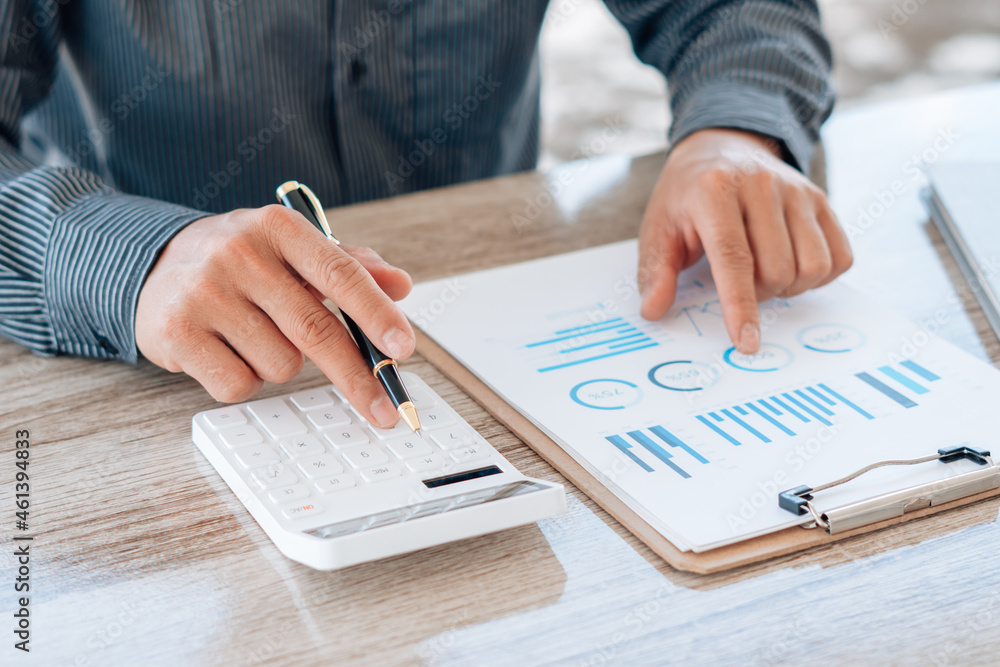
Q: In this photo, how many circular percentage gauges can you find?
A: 4